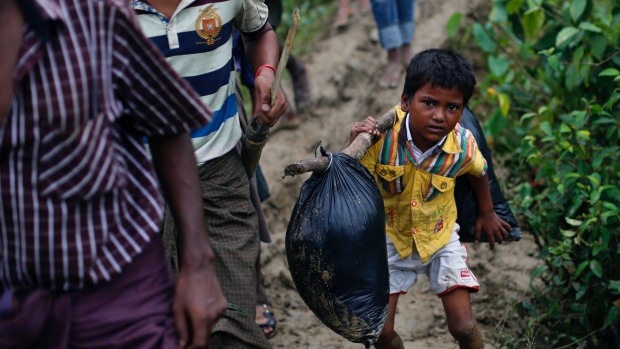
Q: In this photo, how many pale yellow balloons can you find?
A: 0